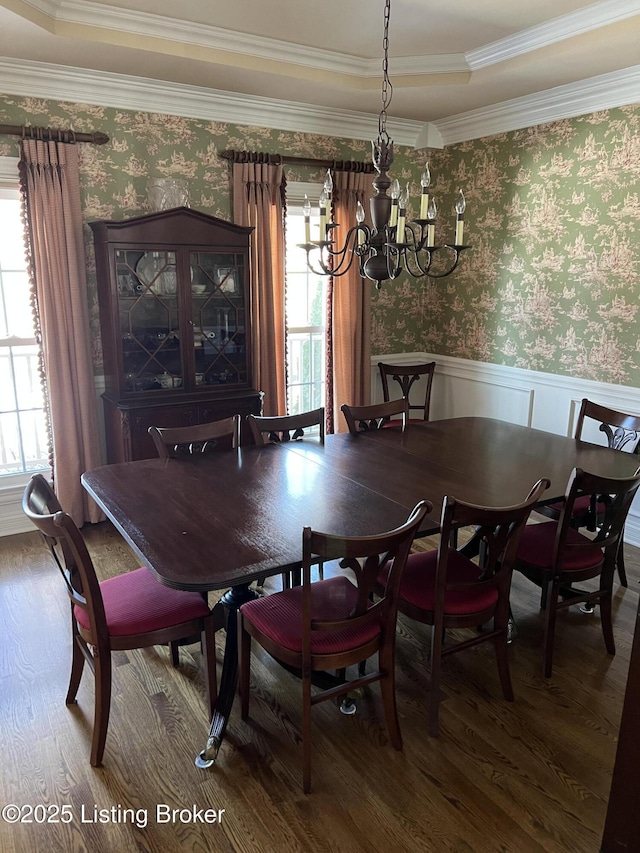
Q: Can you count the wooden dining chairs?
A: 9